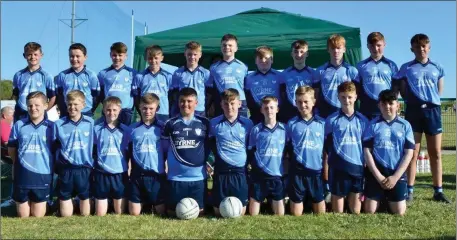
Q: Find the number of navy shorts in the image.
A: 11